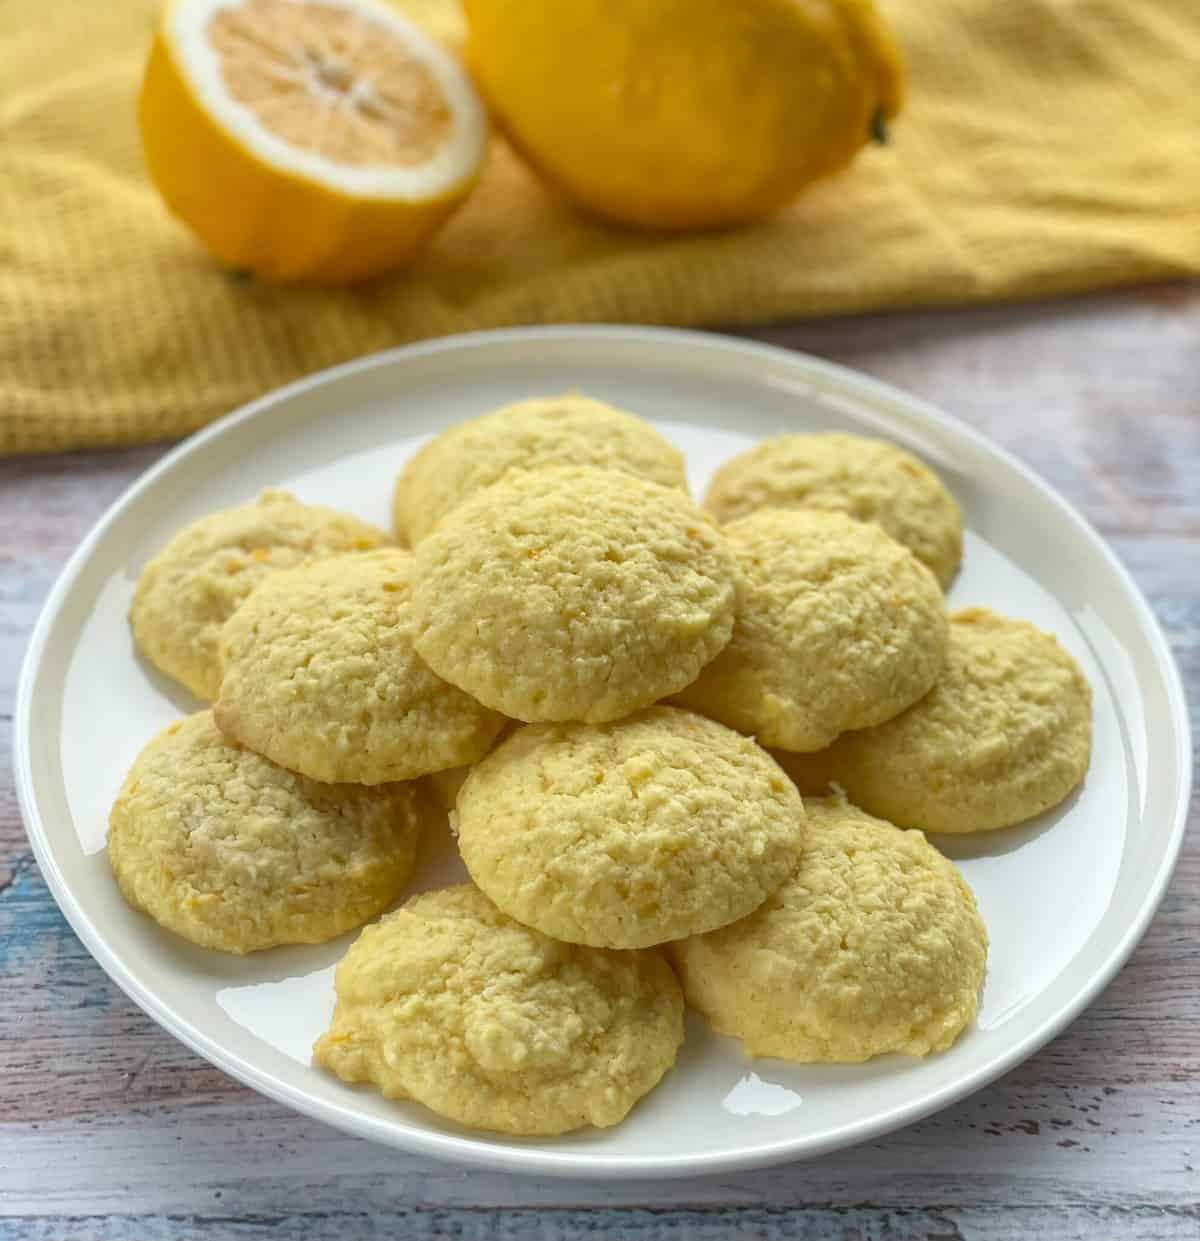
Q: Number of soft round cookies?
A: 11